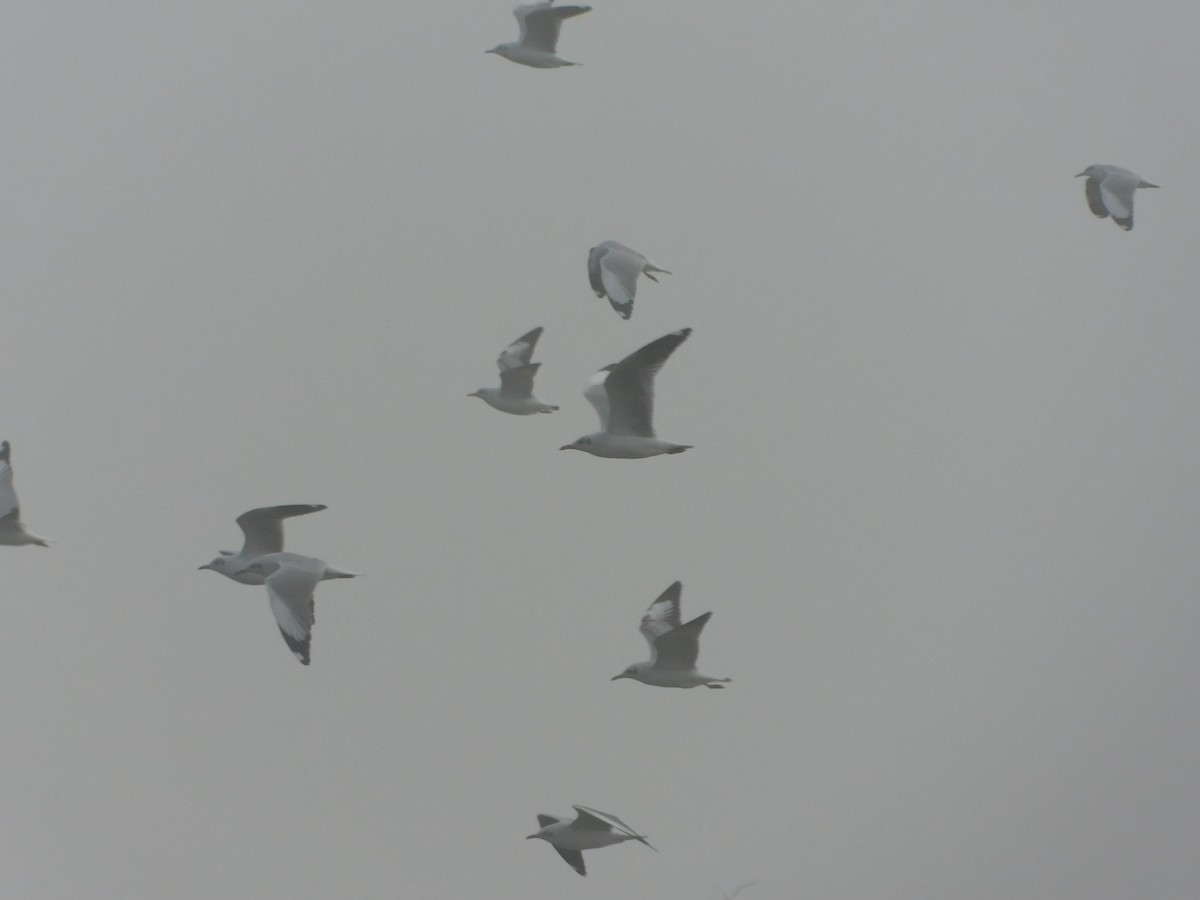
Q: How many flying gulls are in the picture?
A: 10